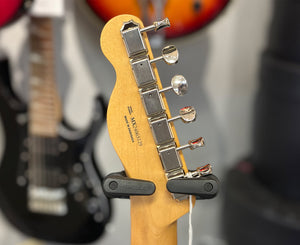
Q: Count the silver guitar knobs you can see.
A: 6